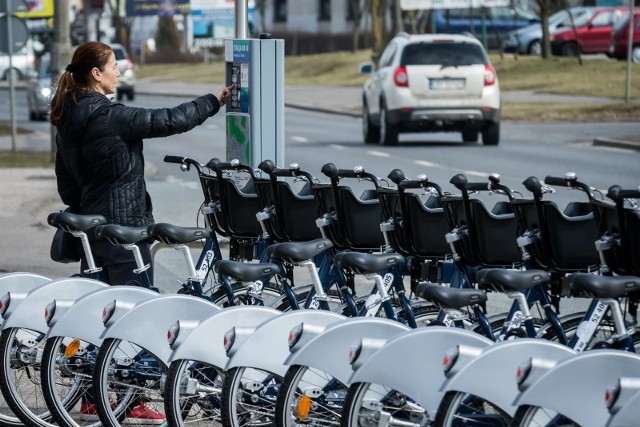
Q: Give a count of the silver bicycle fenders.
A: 11